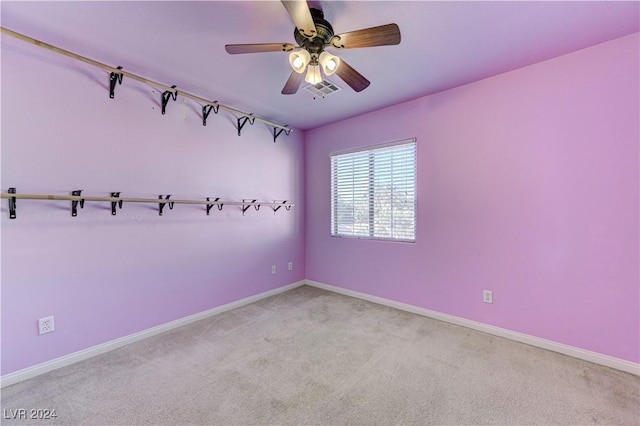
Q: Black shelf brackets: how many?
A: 12